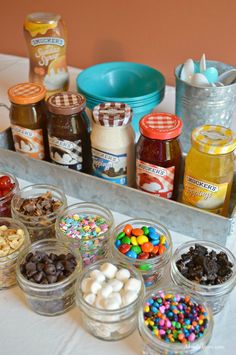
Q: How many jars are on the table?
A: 14